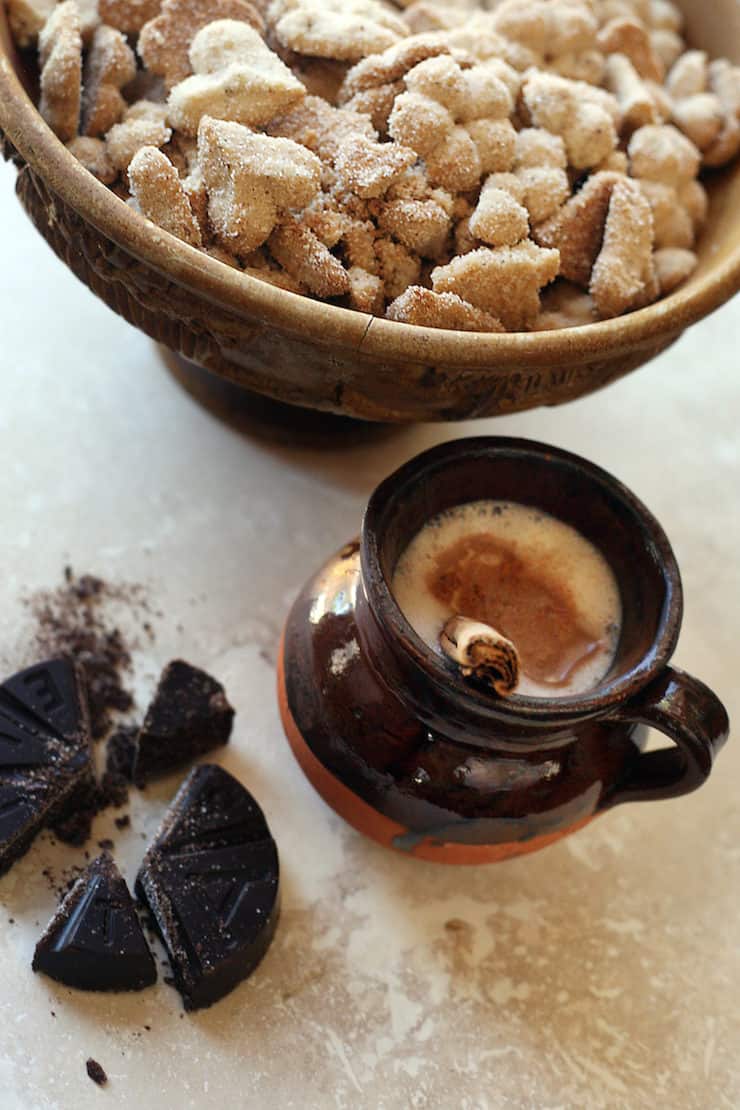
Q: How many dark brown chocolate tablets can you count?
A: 4